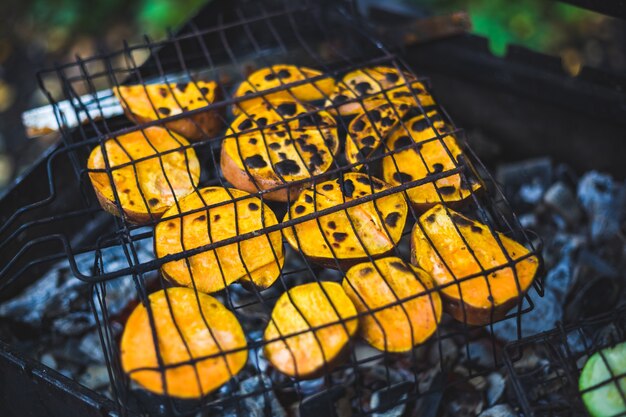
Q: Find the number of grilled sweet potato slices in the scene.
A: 13